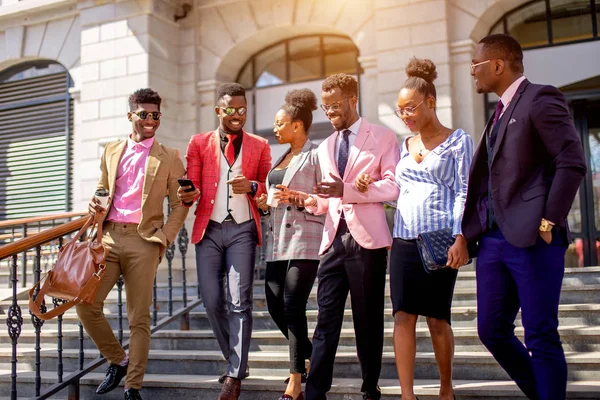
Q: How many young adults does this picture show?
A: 6